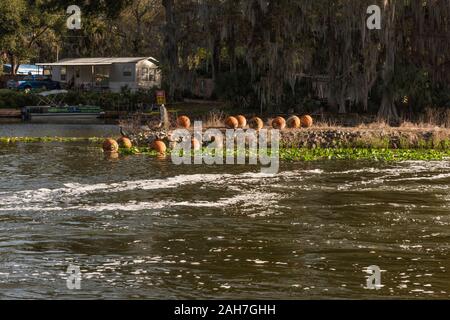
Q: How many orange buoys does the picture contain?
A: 11